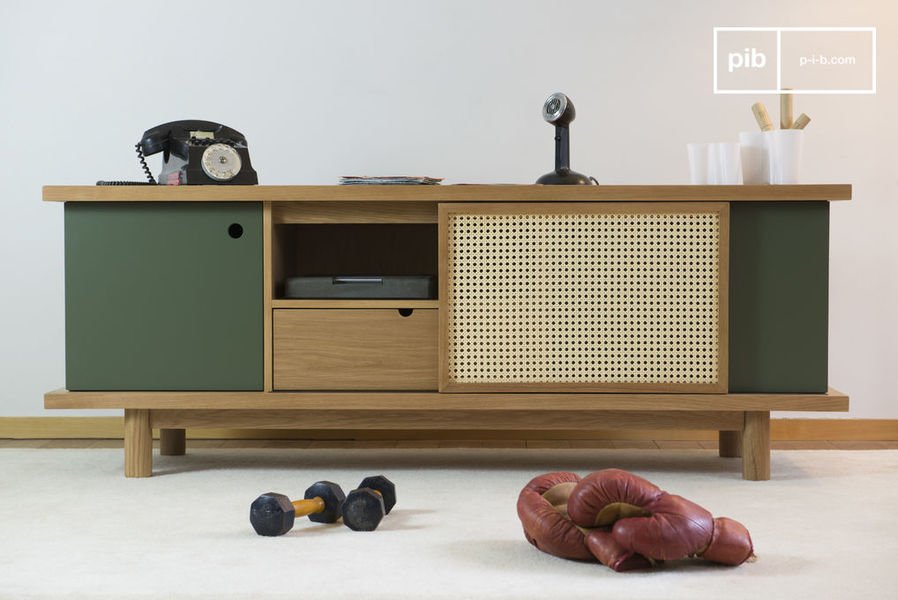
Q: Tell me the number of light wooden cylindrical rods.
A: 3